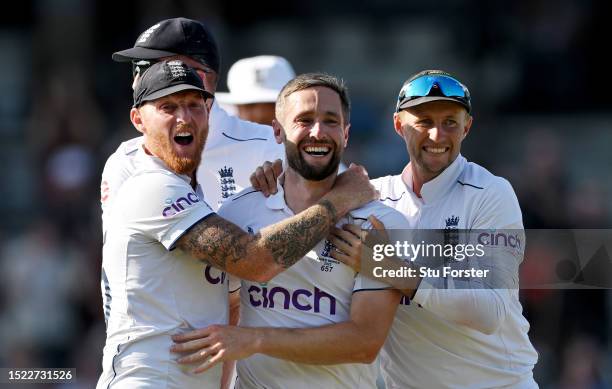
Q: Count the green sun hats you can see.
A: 0